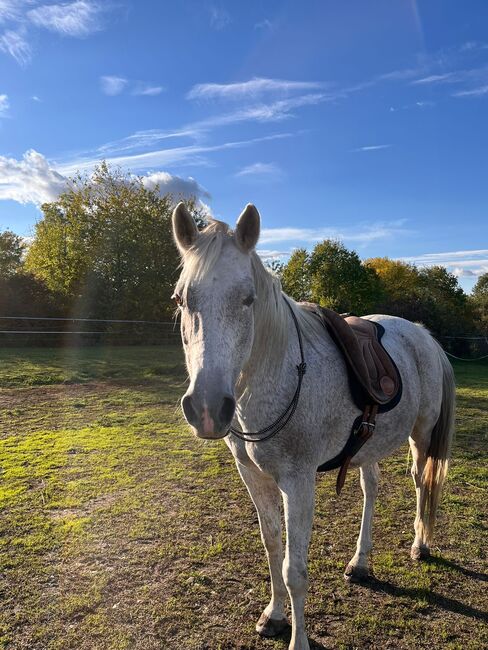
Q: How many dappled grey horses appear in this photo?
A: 1